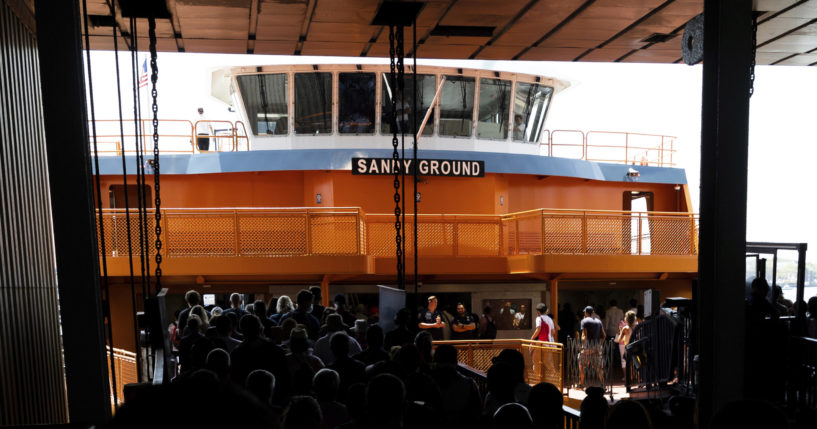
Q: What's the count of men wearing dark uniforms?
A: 2